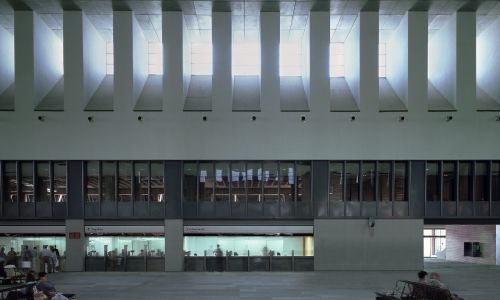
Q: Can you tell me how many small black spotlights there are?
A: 10